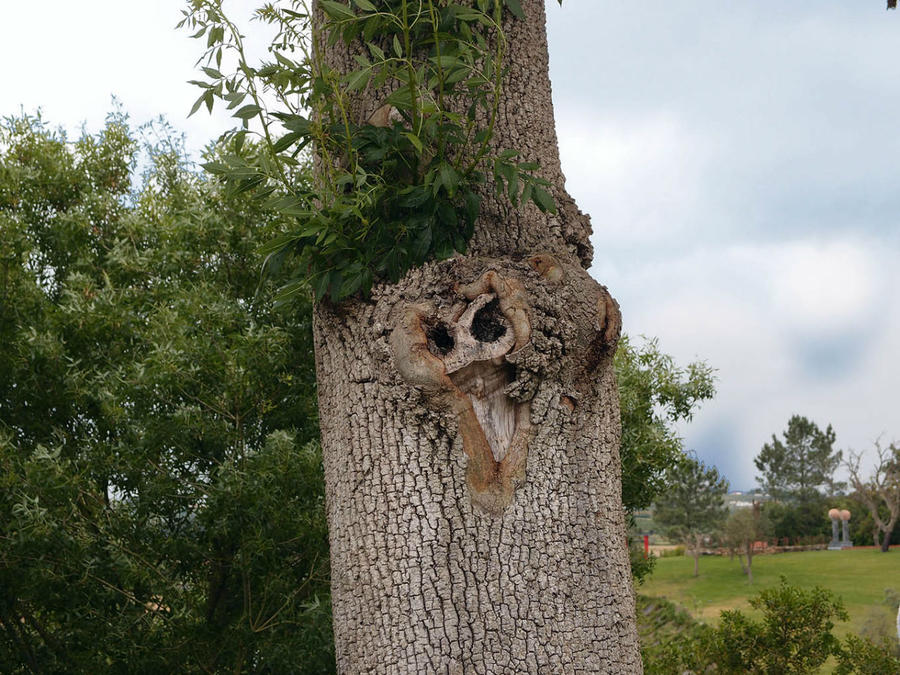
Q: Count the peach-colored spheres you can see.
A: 2